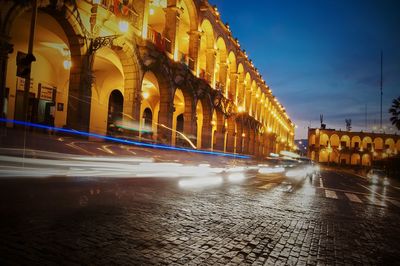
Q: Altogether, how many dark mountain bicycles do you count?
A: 0